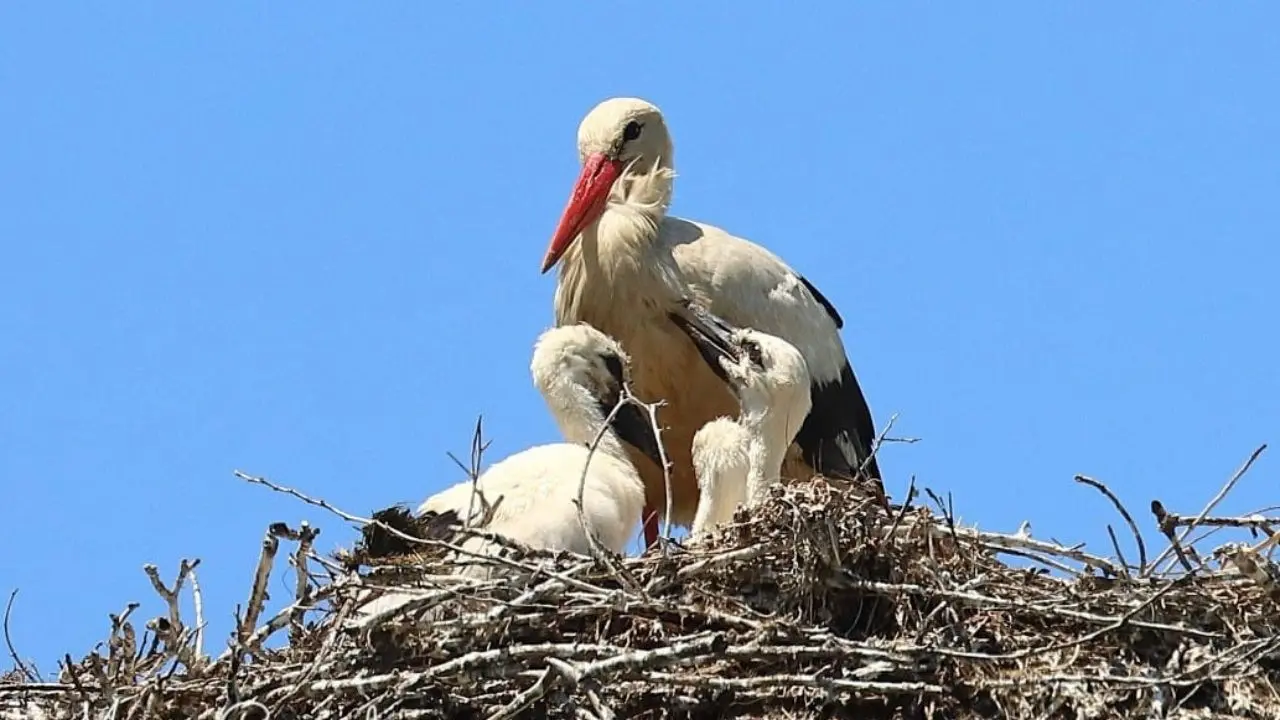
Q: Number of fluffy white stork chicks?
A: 3